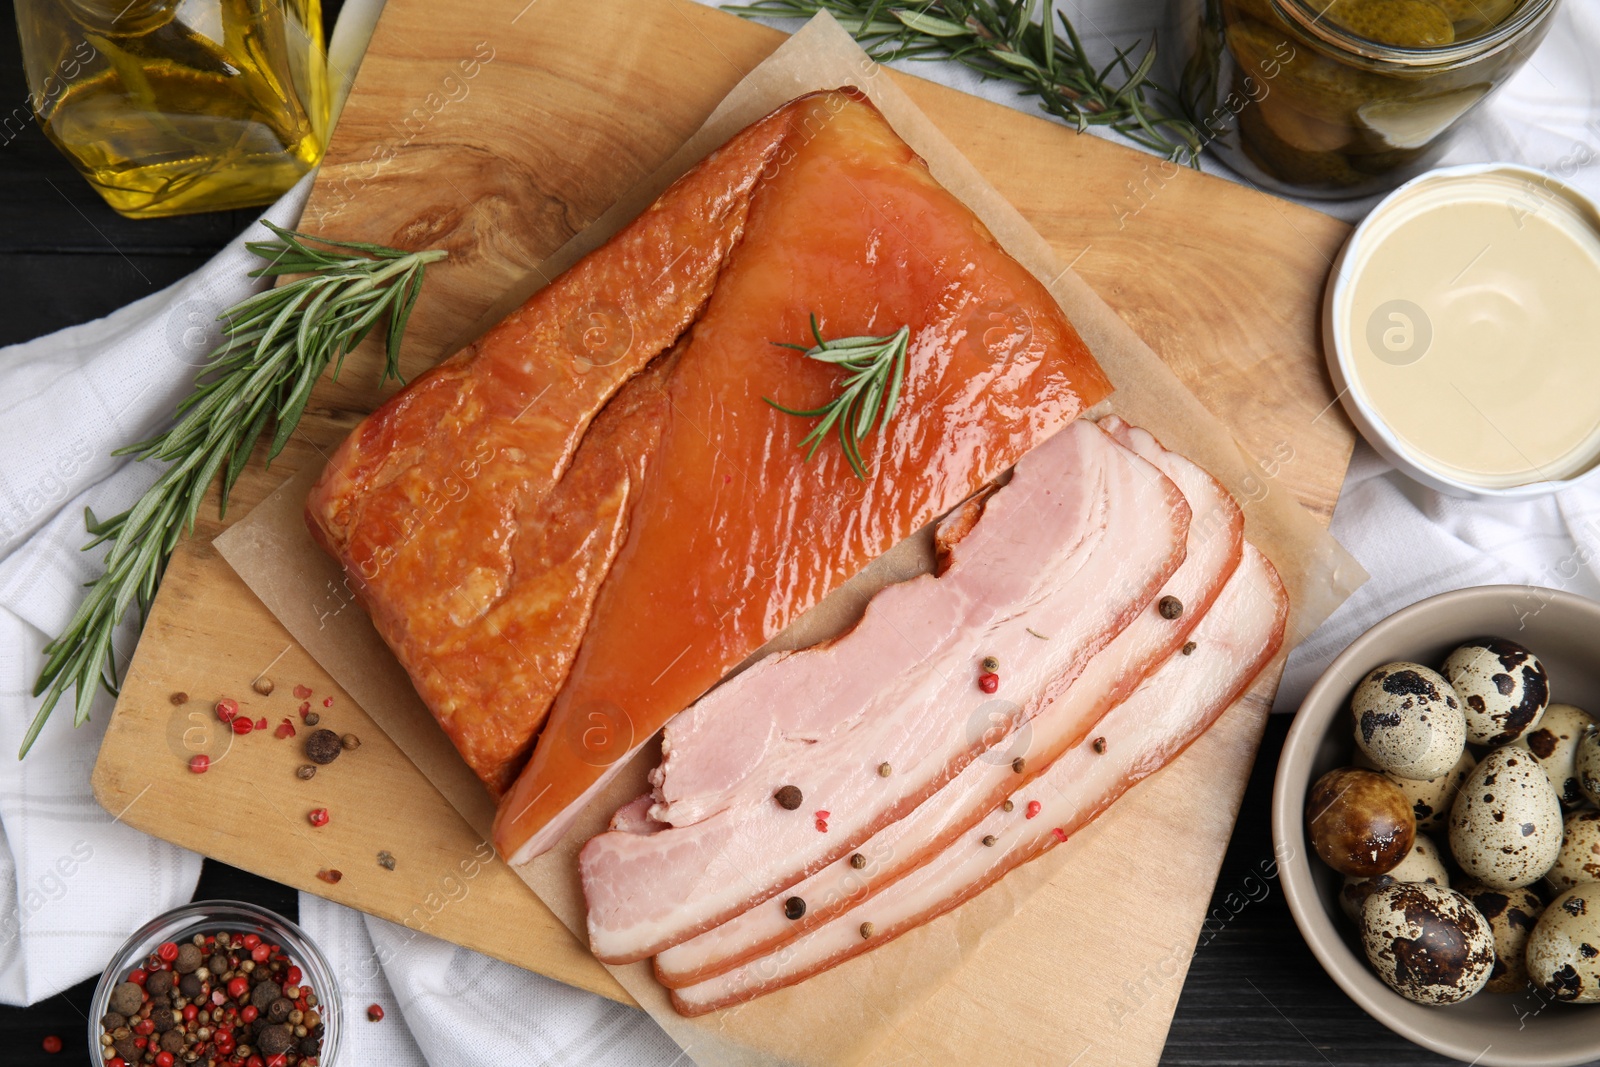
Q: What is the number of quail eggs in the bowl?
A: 12